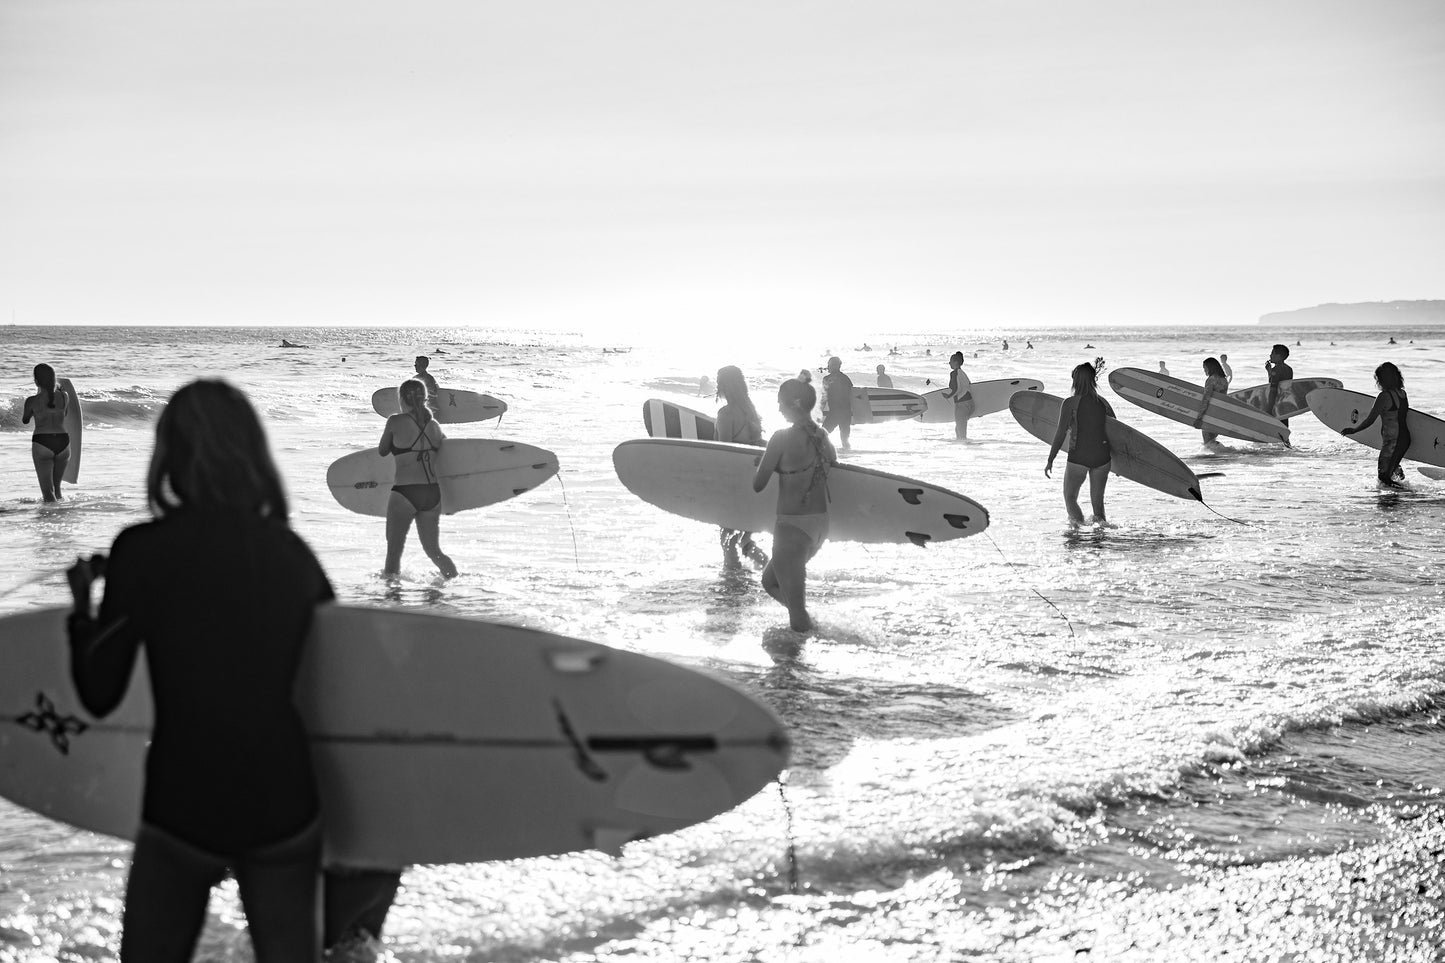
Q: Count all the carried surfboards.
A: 12